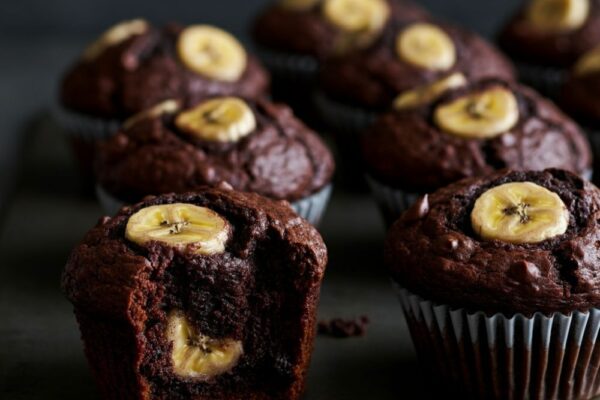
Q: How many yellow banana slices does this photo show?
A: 14